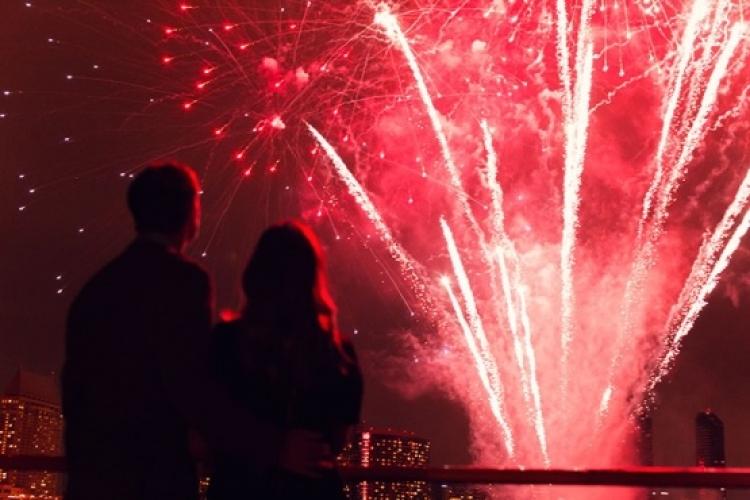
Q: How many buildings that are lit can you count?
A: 2